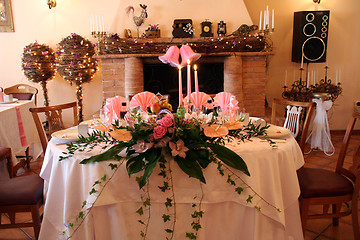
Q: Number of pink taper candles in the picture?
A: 3